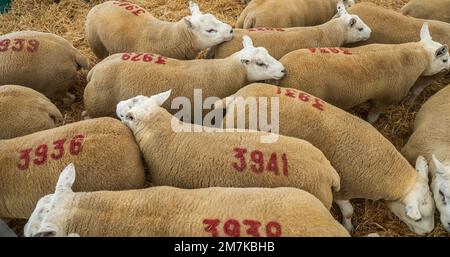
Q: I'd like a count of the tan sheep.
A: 14